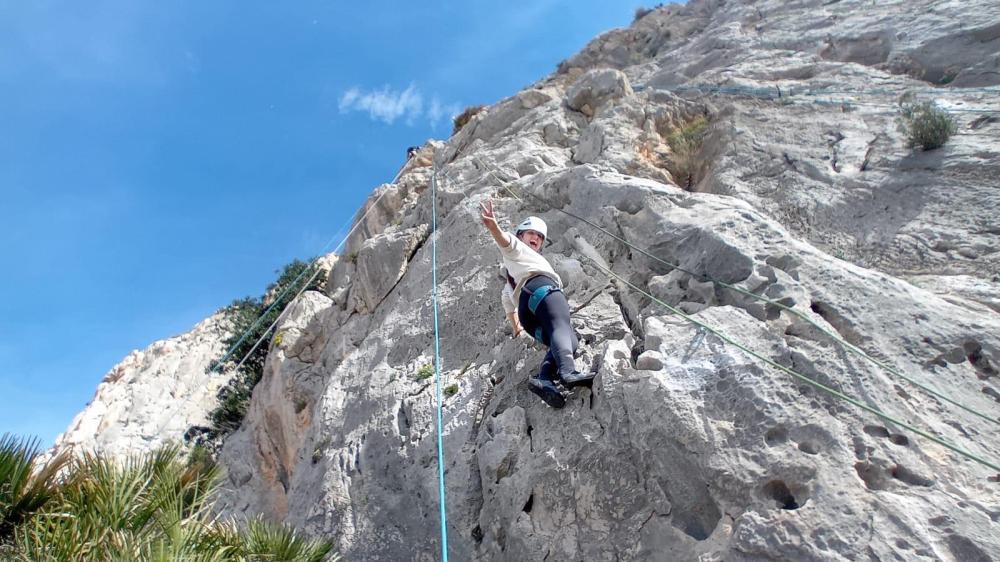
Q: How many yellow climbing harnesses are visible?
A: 0